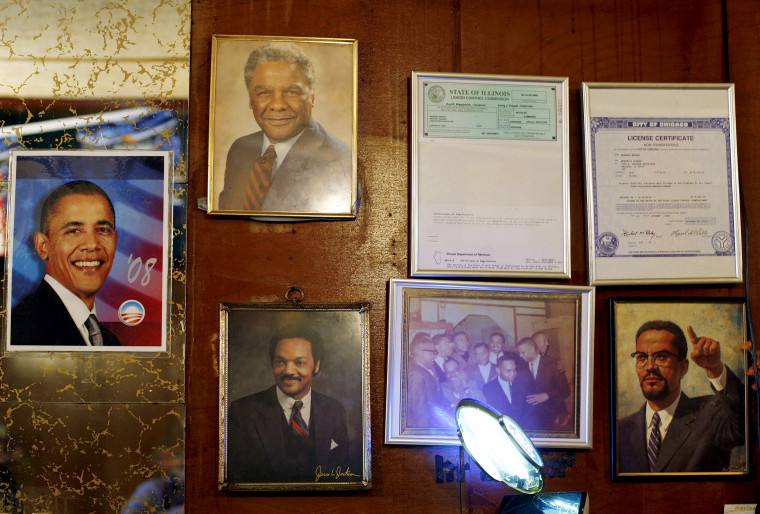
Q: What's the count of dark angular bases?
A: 1